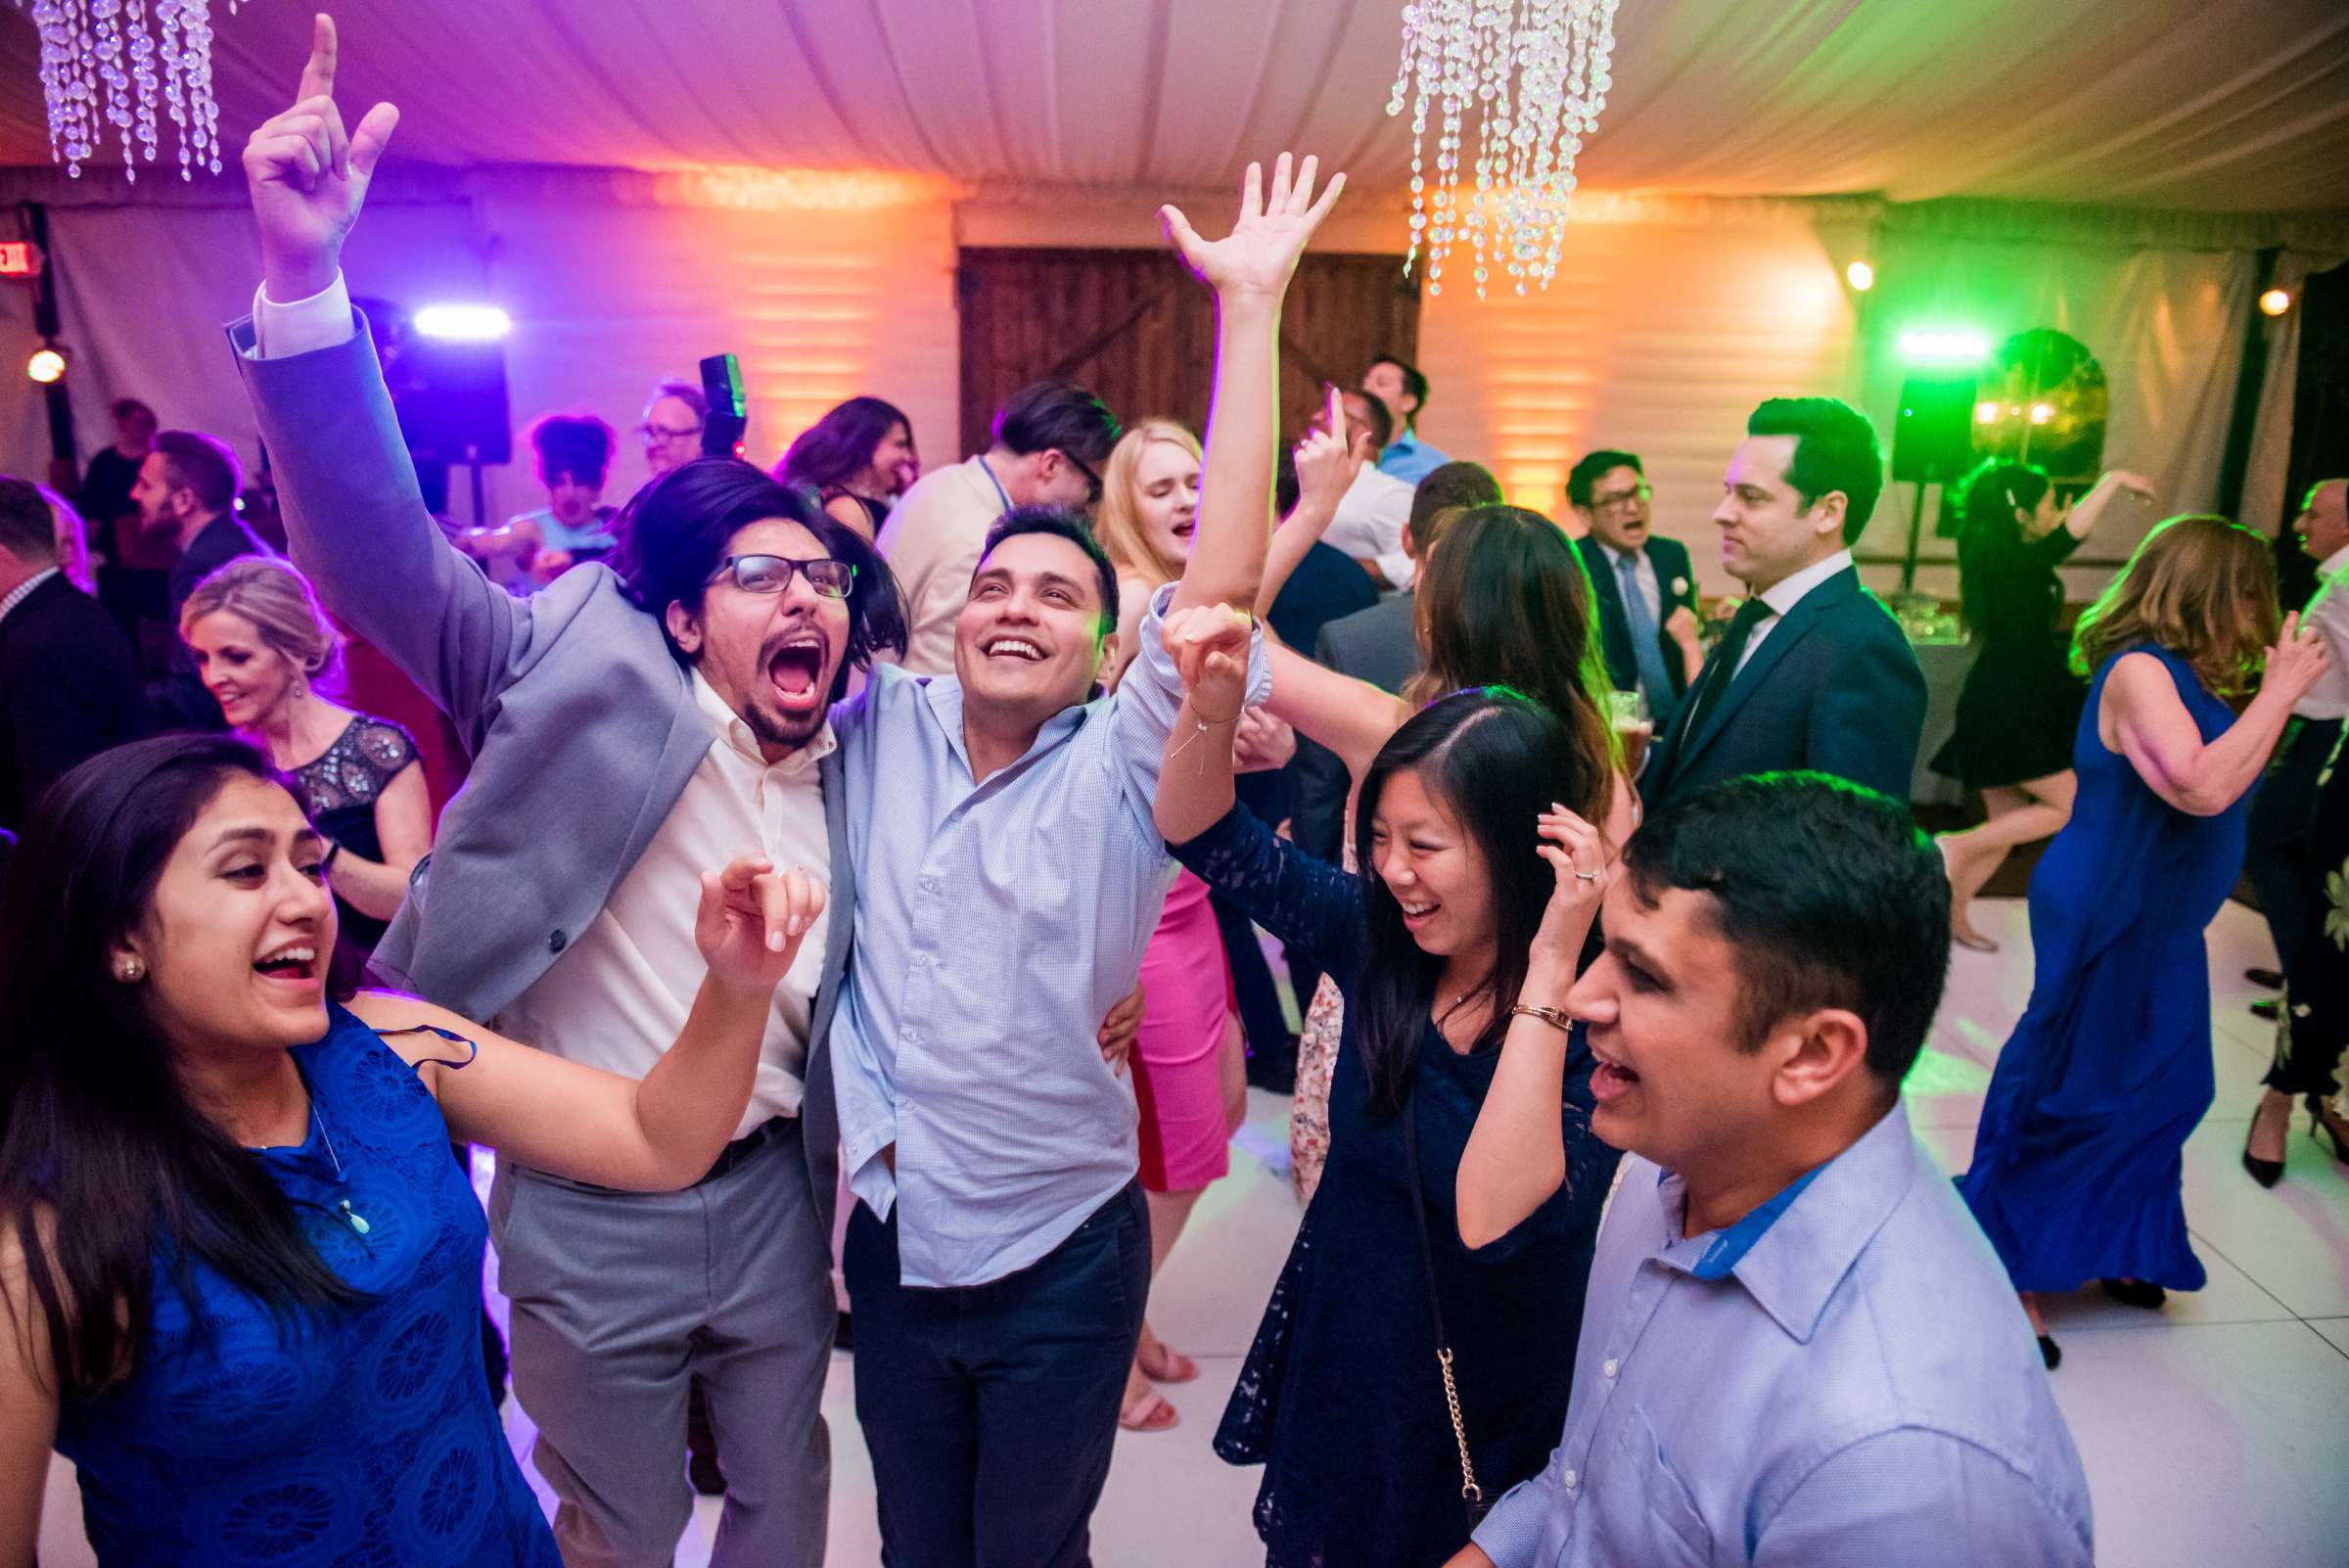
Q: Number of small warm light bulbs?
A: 3